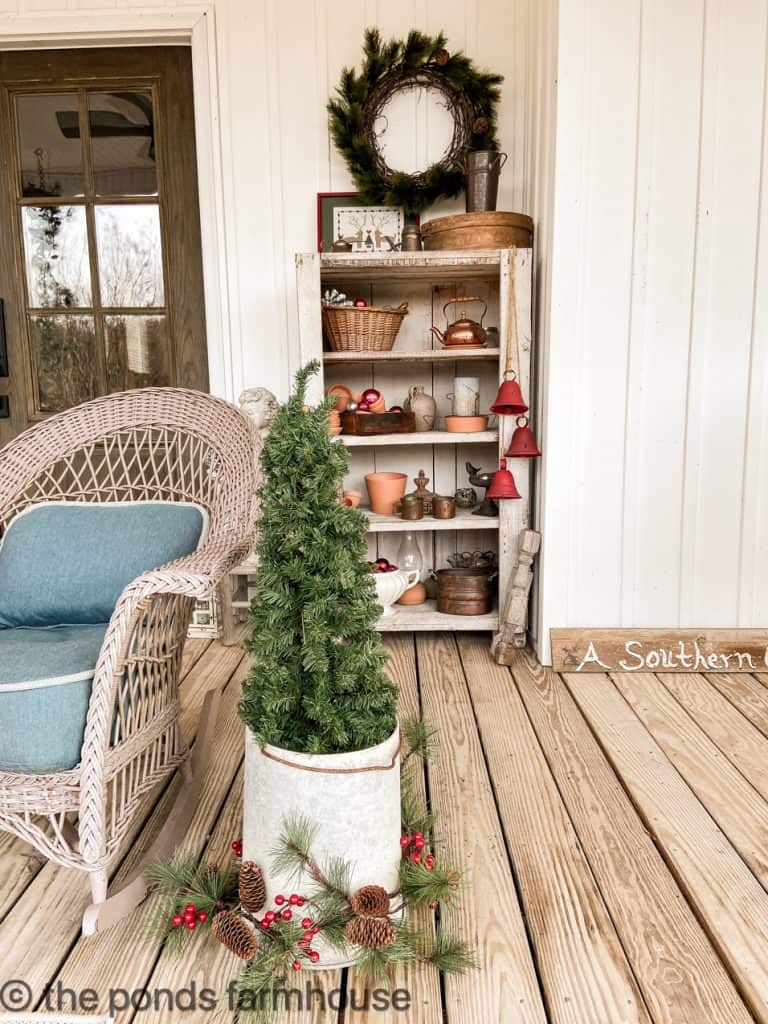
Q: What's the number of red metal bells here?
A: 3